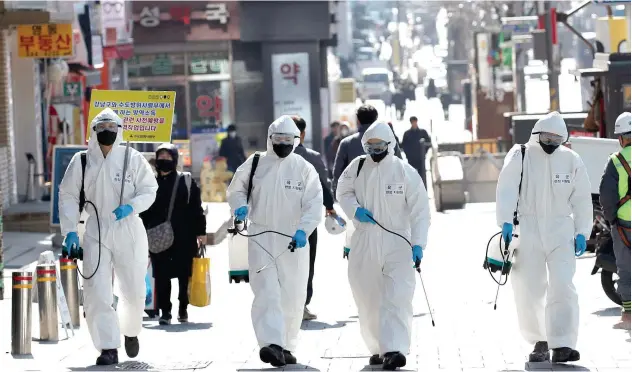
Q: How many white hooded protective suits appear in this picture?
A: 4